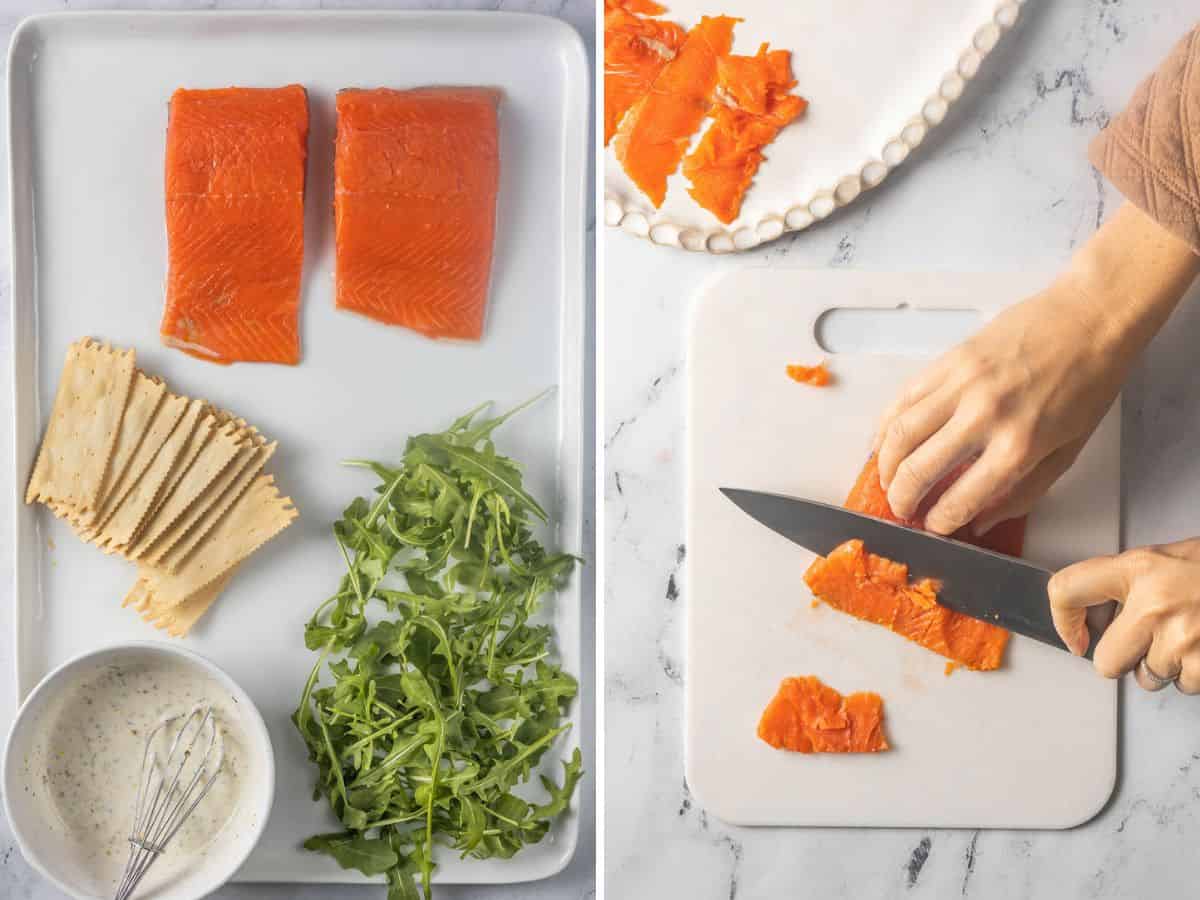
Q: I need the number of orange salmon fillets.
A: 2